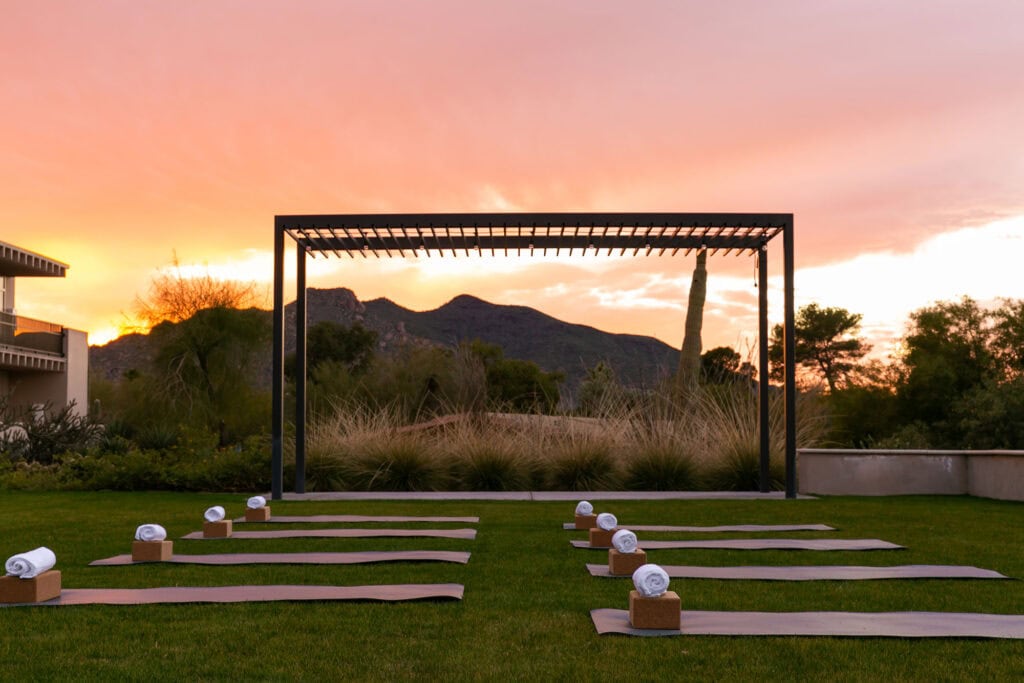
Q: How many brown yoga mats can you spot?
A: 8